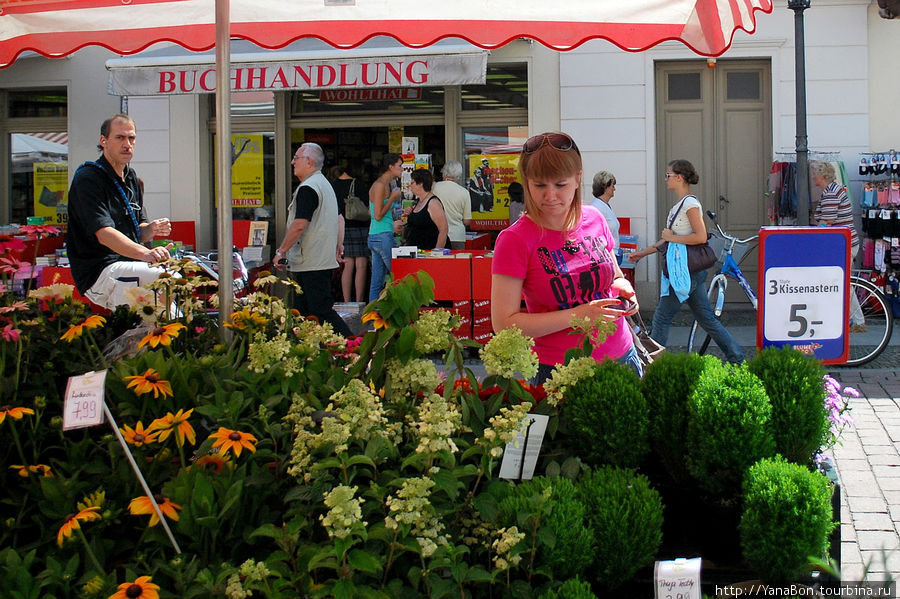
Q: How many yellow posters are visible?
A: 3